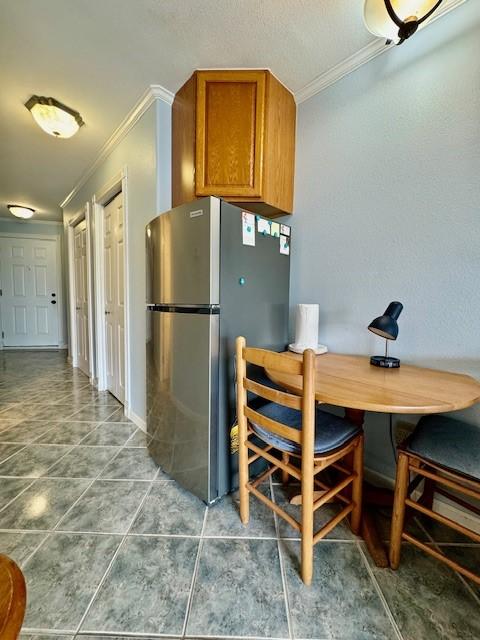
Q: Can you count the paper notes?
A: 5